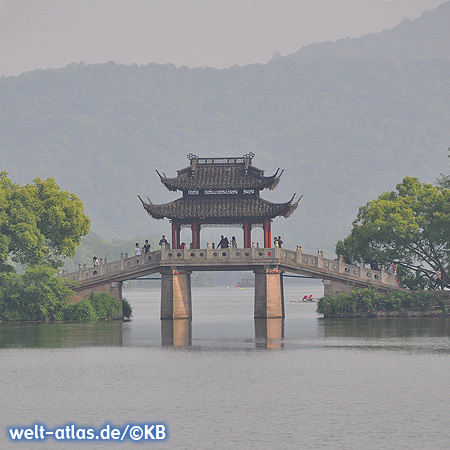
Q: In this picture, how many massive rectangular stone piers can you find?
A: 2